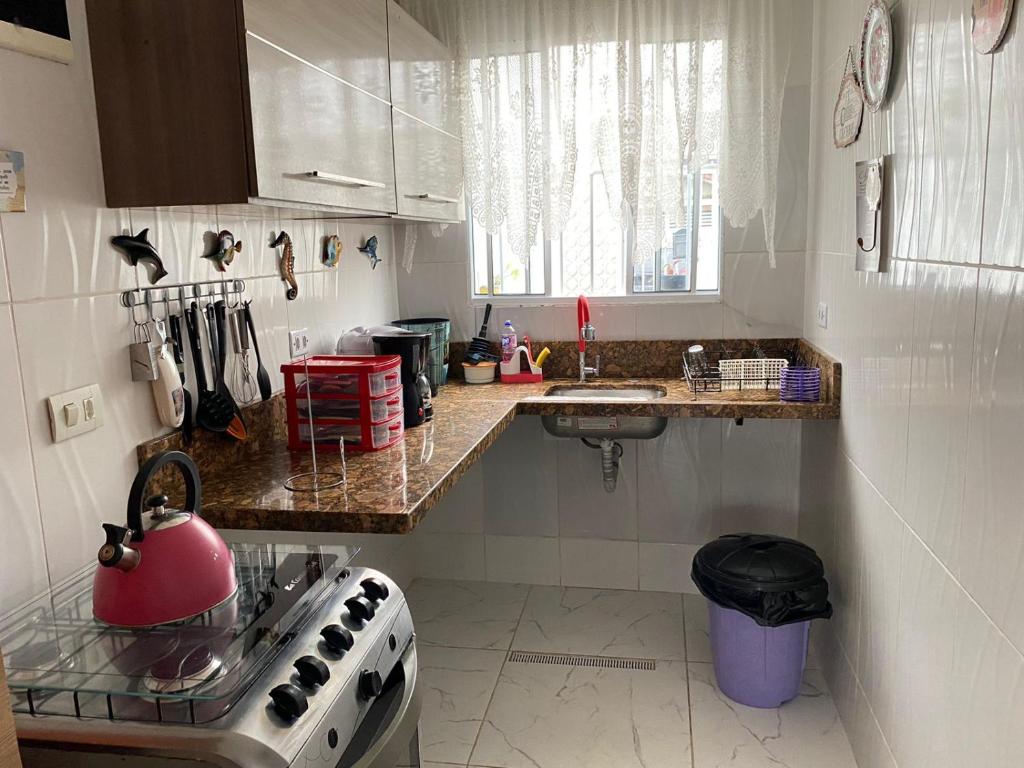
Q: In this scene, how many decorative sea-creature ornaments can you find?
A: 5